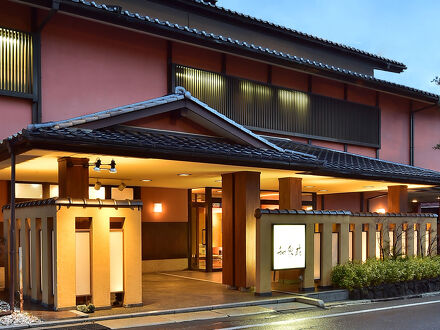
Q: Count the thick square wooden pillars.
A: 4